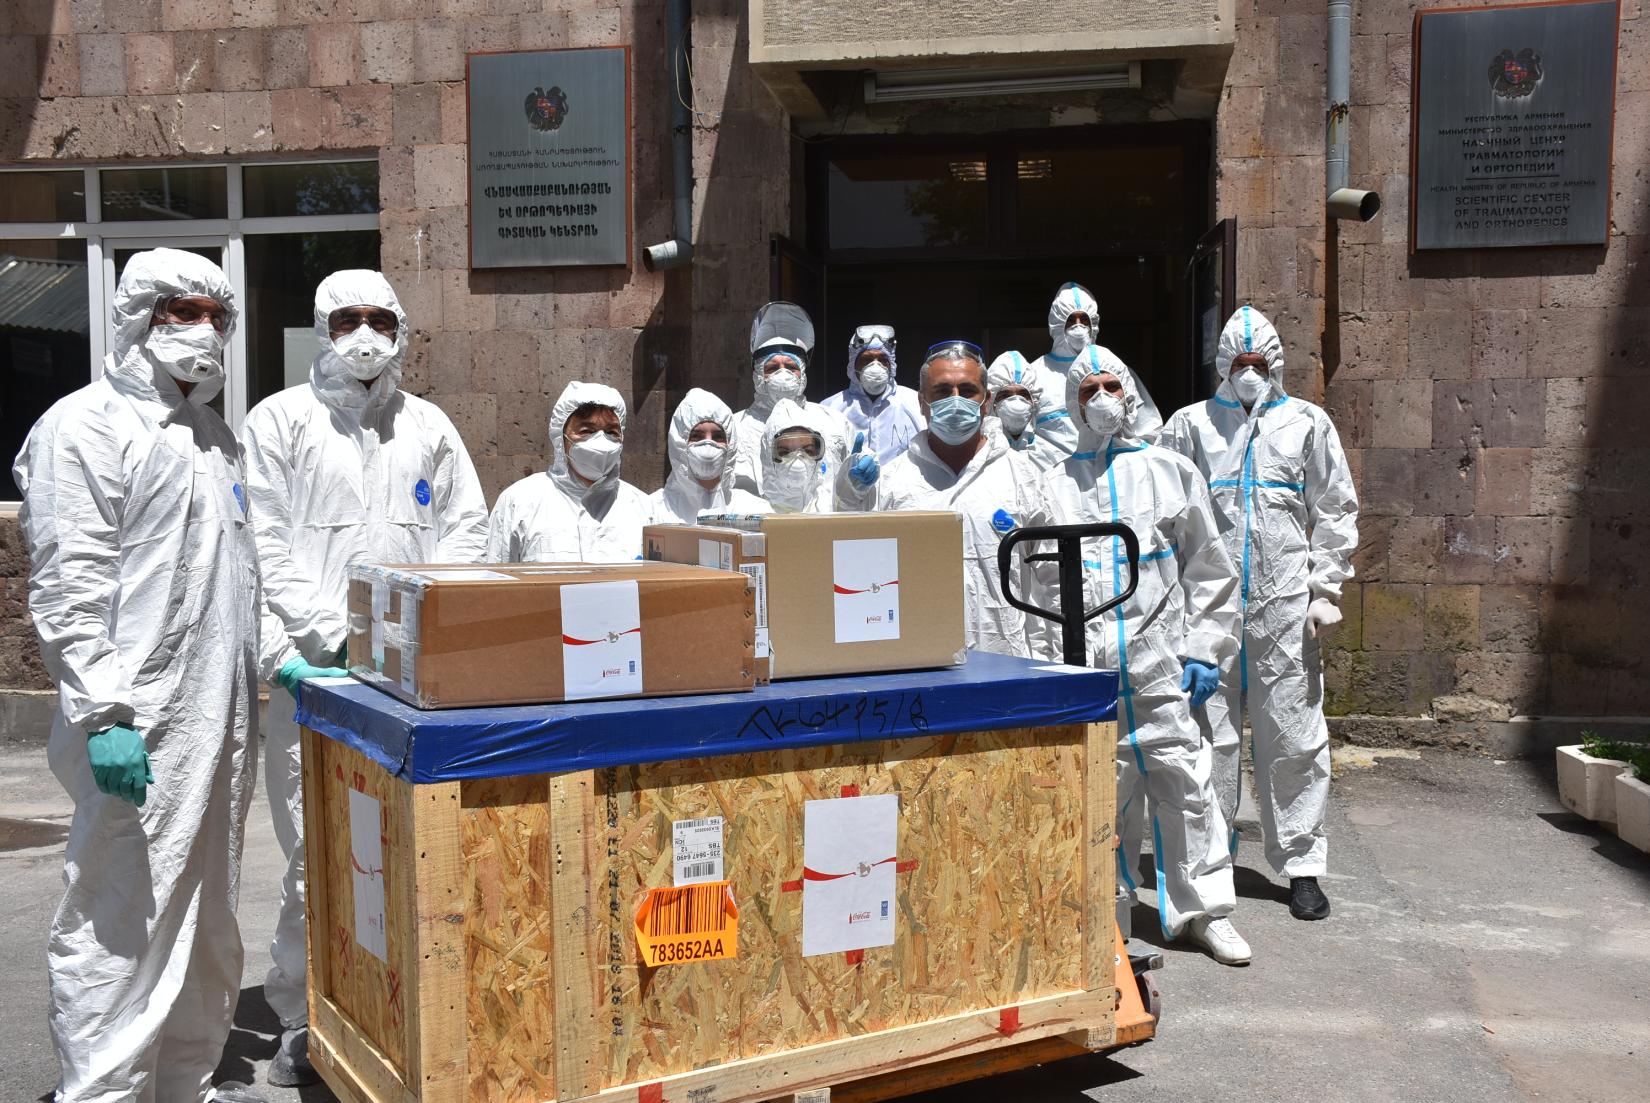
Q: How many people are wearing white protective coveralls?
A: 12